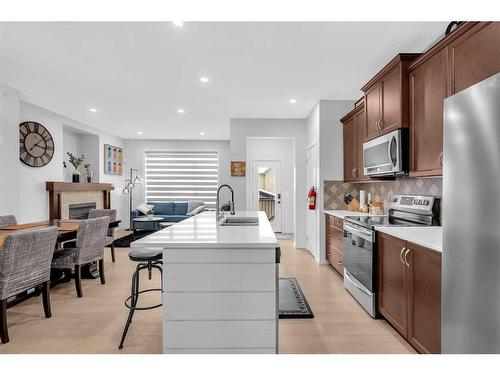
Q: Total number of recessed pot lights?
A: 7